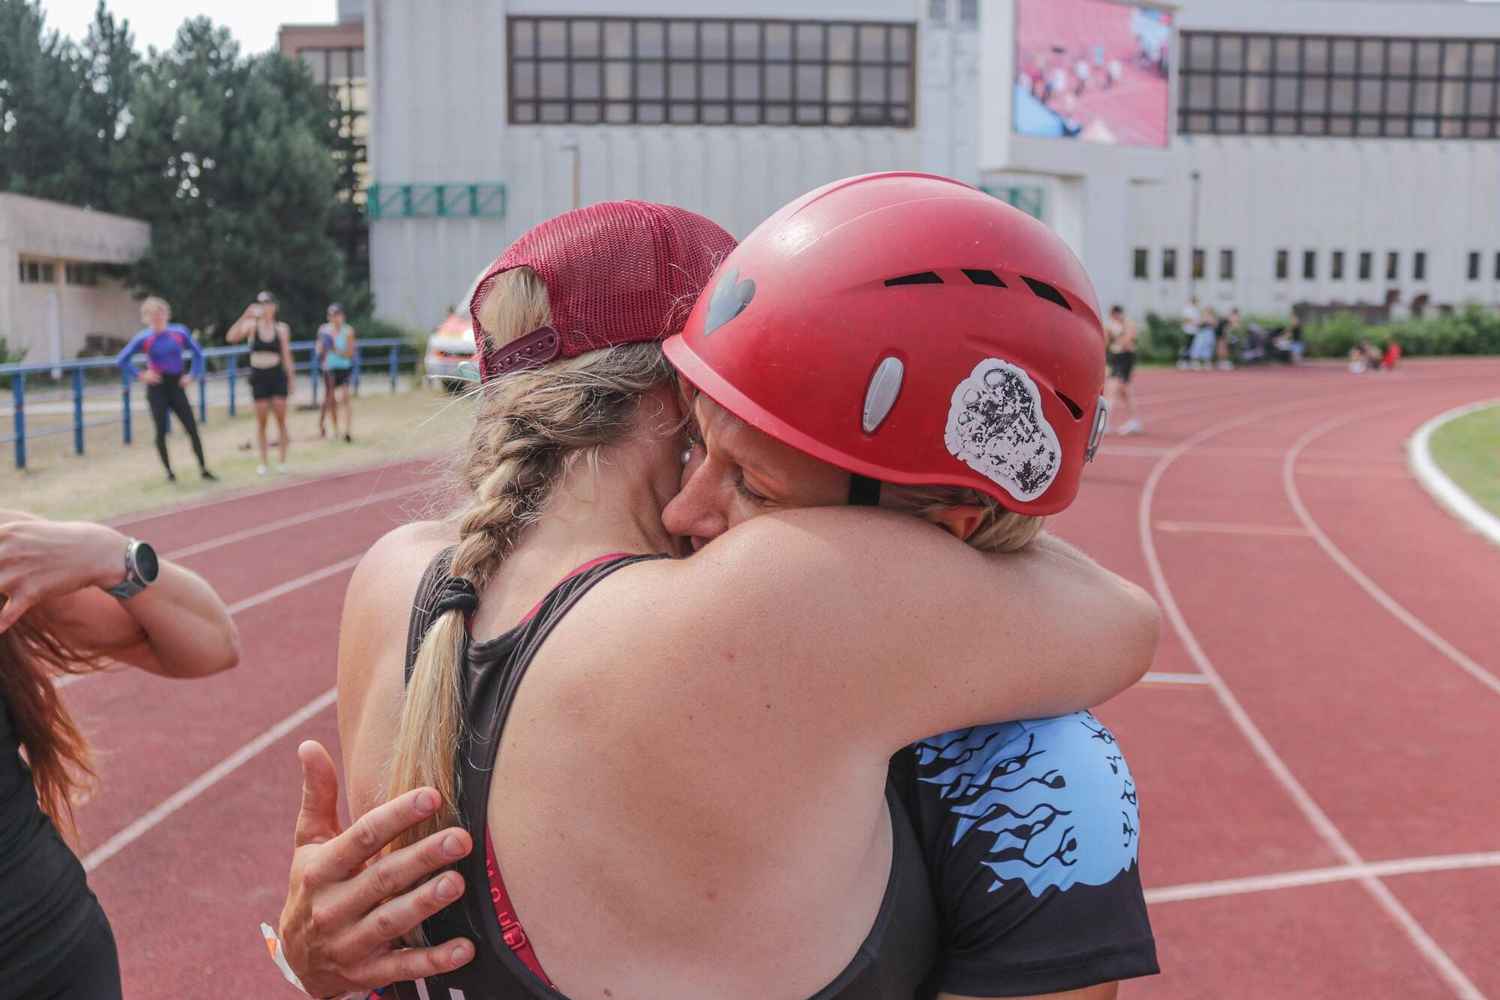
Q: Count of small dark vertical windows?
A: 12